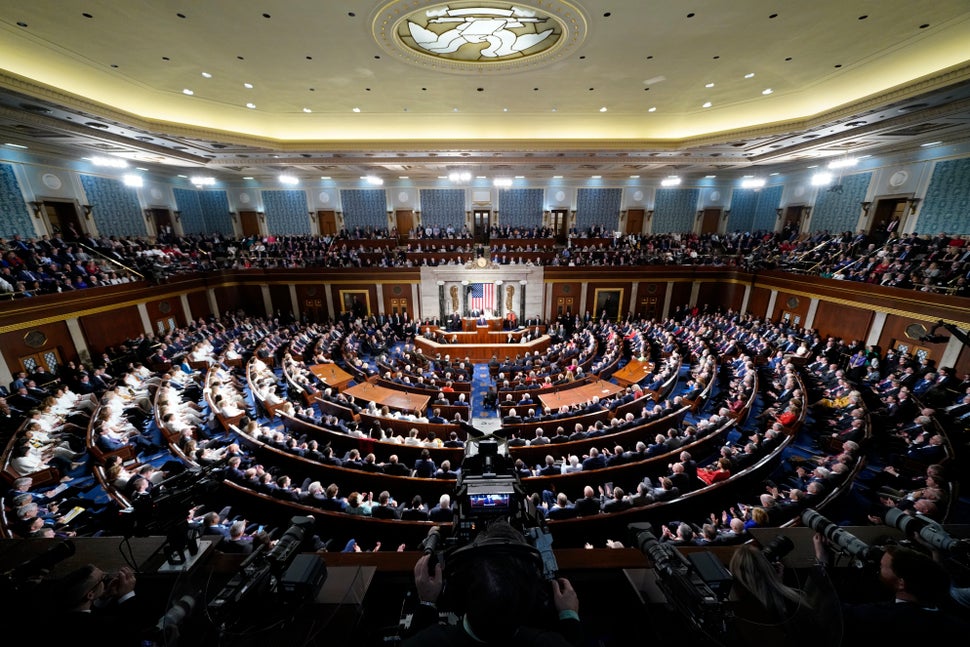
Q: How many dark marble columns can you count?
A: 4